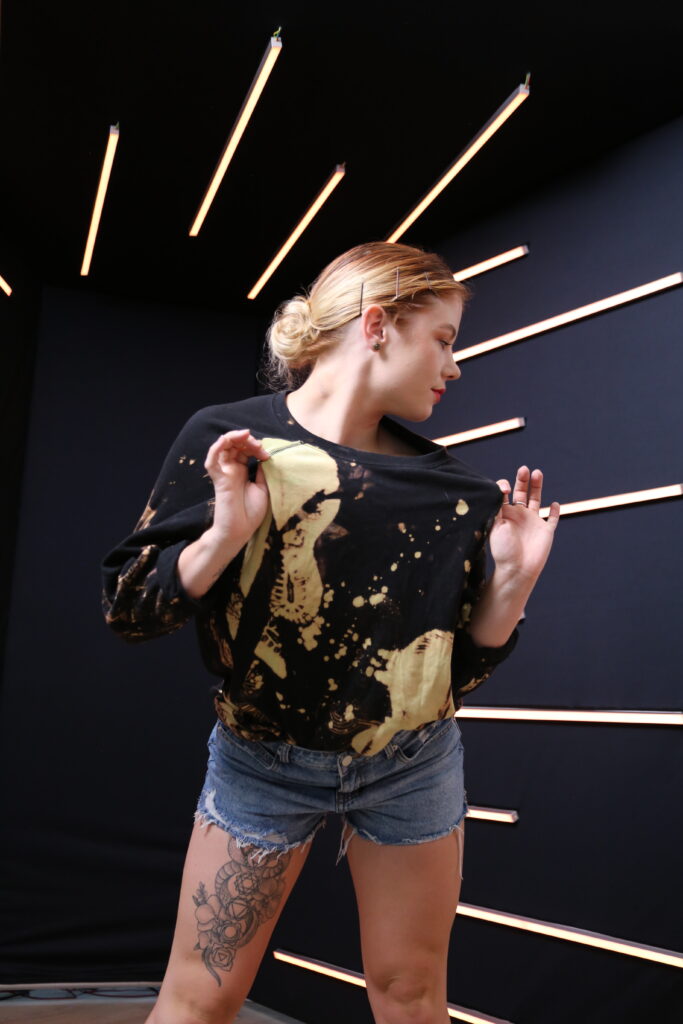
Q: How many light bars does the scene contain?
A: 13